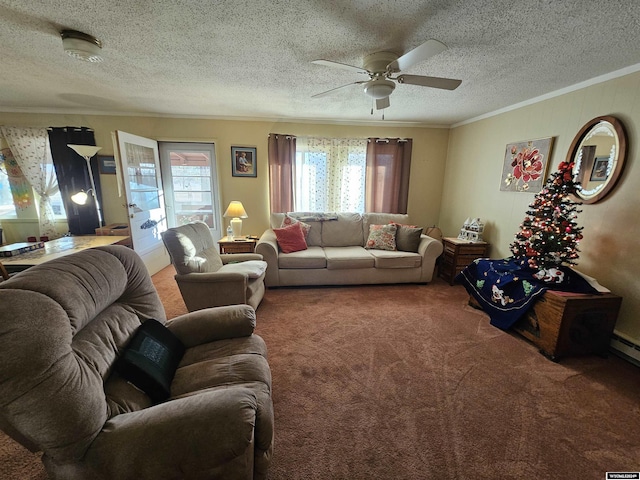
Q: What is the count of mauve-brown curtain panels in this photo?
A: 2